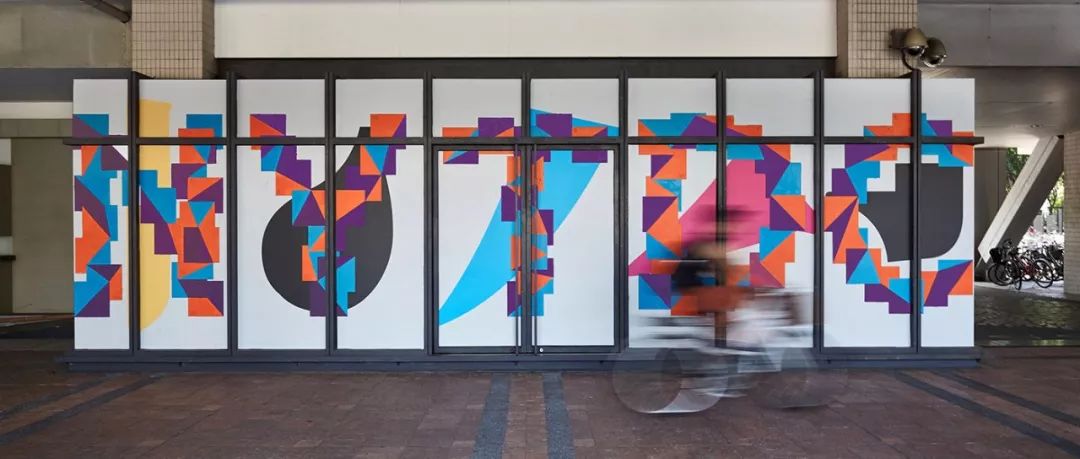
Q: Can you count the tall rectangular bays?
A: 10